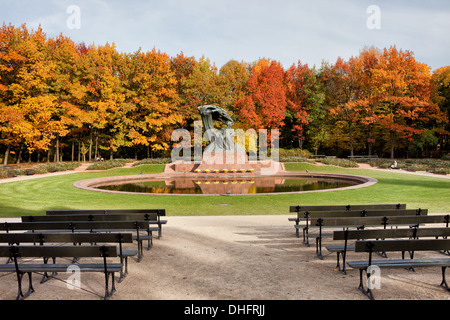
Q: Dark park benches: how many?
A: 10